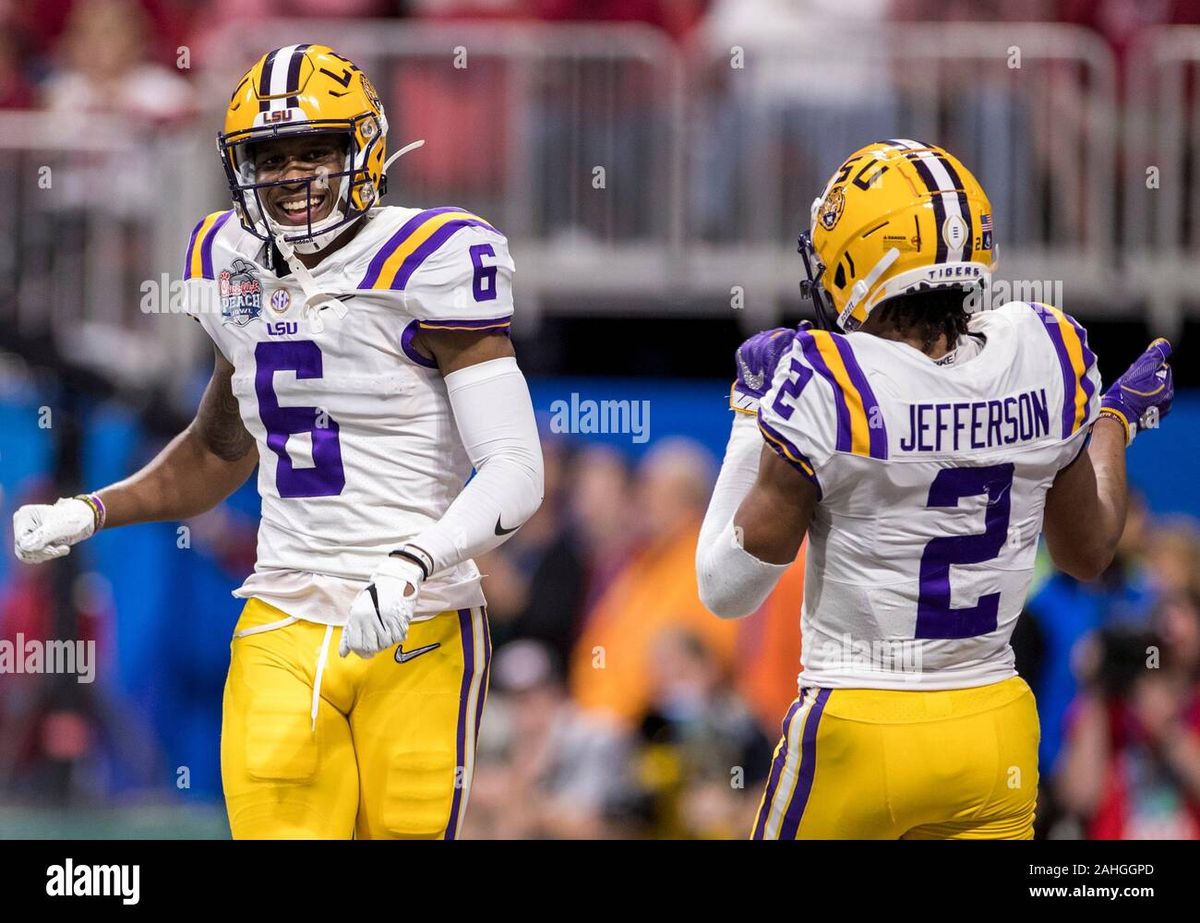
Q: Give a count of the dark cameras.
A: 1